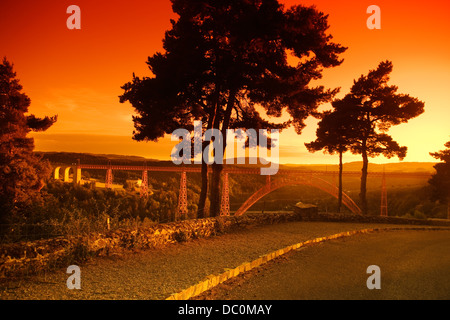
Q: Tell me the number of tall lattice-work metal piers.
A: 5